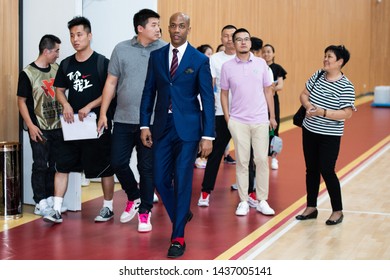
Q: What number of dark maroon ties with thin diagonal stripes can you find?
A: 1